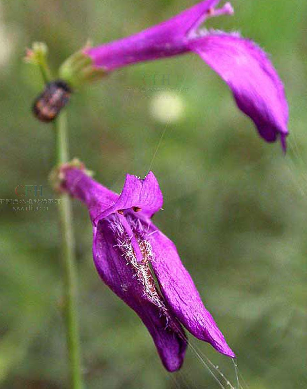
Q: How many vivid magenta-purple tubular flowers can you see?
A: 2